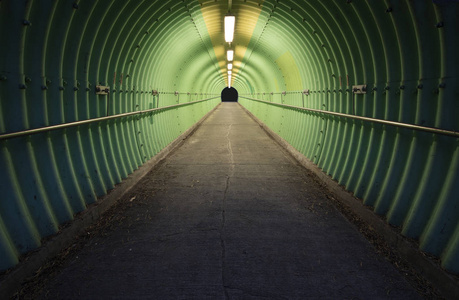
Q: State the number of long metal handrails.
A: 2